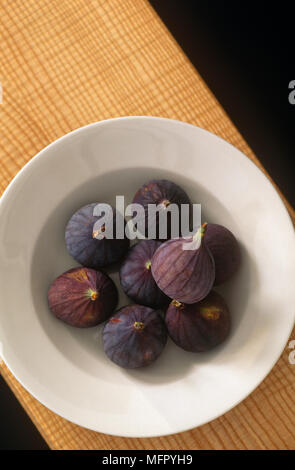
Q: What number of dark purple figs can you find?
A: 8